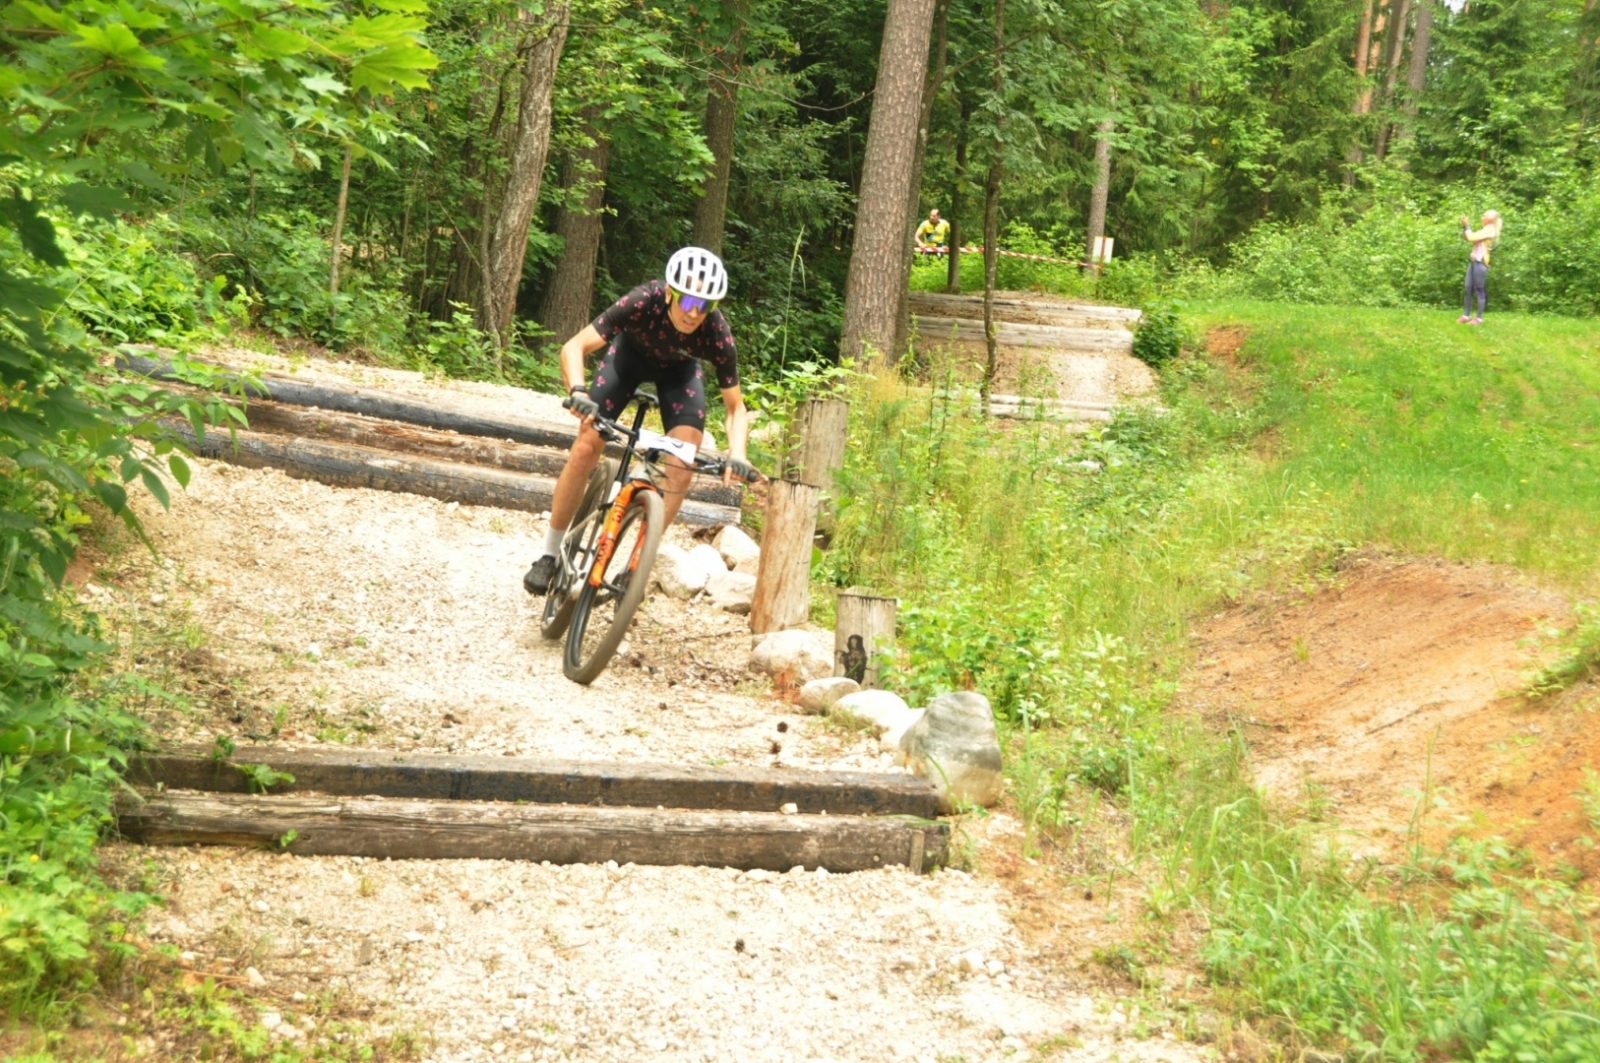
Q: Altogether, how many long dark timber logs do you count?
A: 5